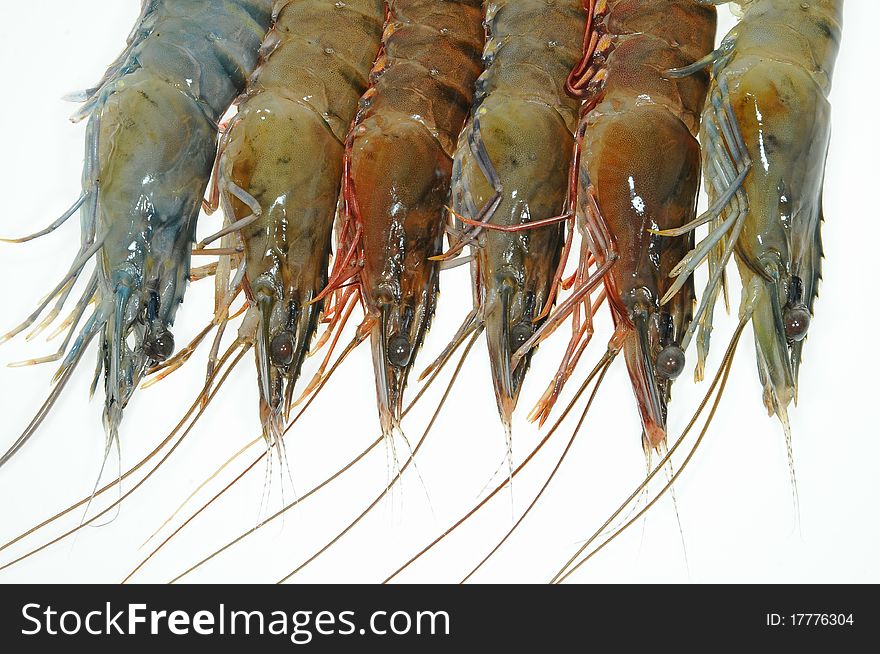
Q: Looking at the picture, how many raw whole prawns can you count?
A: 6